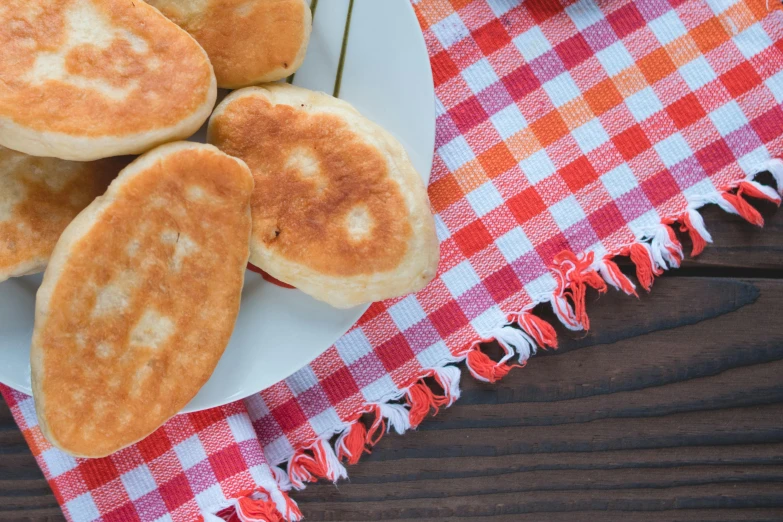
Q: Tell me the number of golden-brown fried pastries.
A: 5